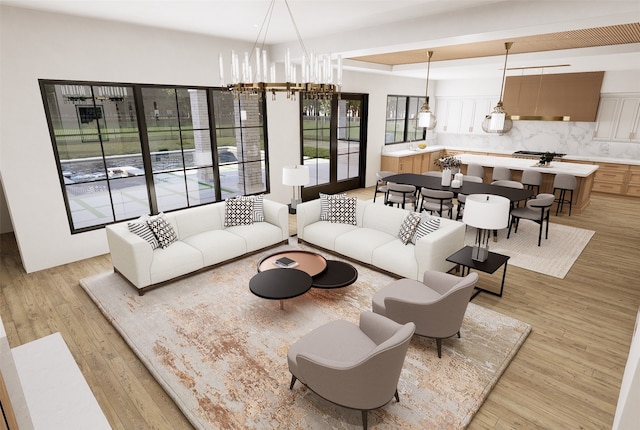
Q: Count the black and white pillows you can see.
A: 8